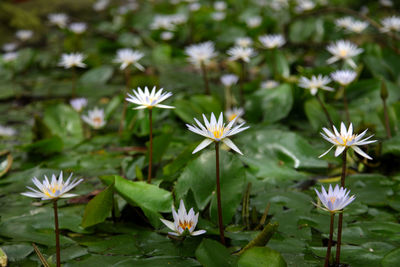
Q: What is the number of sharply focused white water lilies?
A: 6